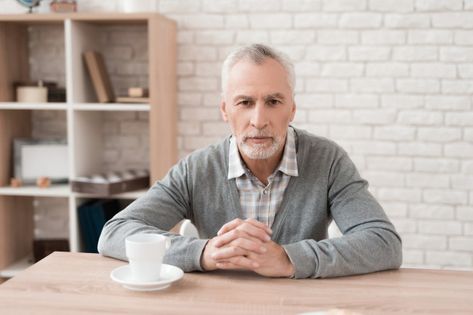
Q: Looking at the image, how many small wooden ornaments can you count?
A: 2